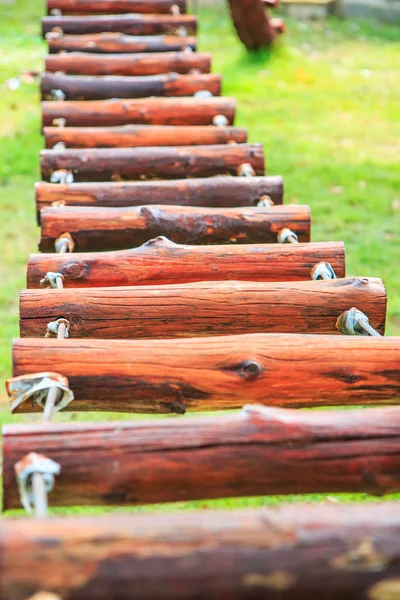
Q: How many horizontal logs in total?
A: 15